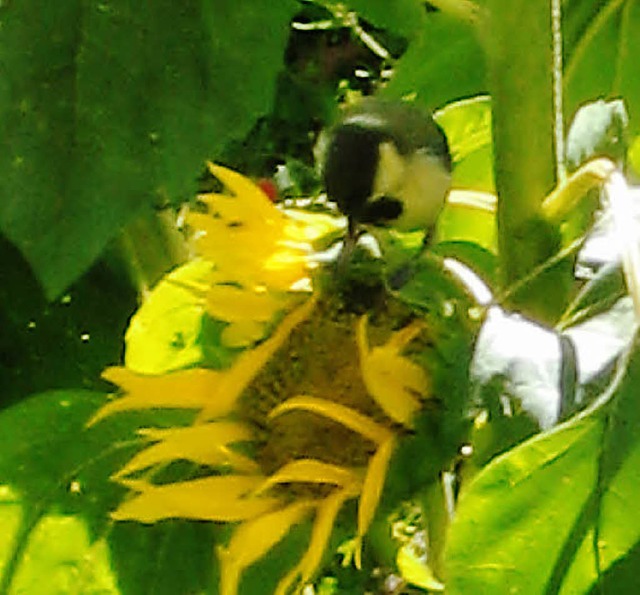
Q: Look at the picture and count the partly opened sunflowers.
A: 1